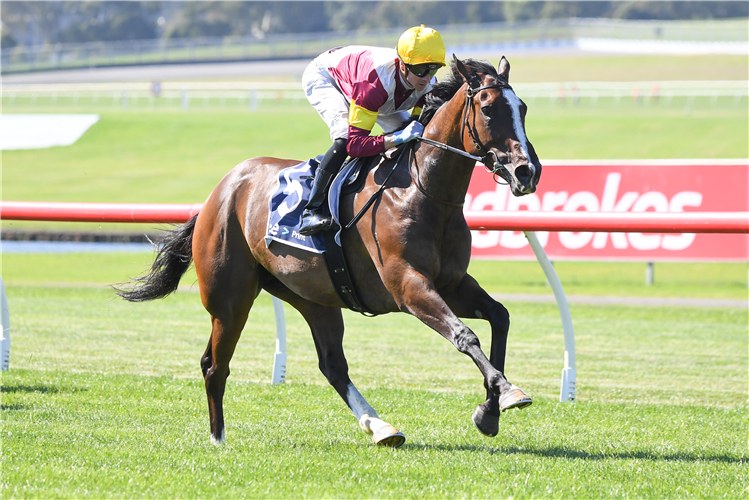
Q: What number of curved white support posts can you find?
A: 3